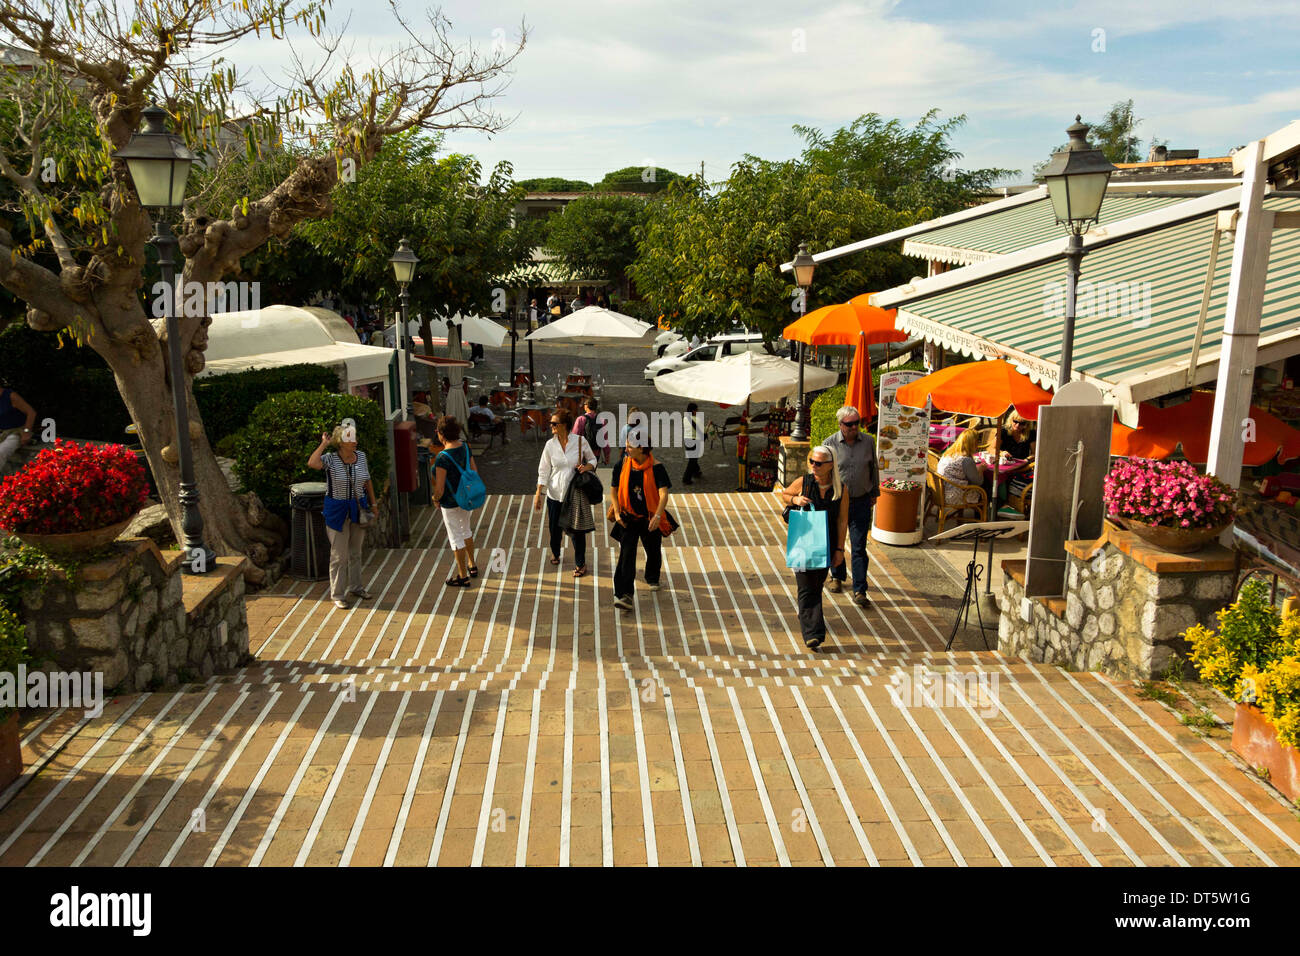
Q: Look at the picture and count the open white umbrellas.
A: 3